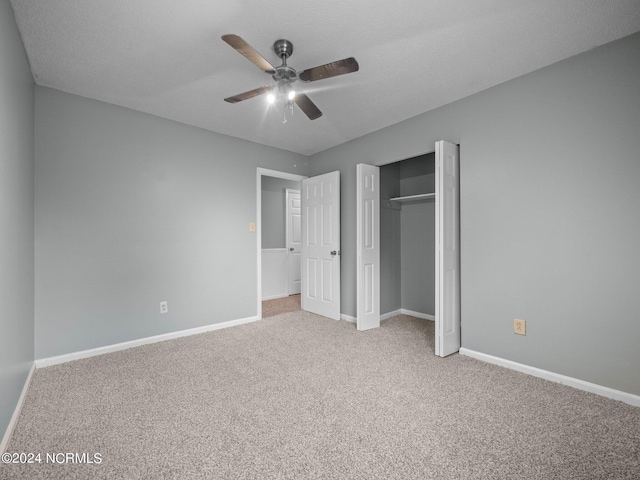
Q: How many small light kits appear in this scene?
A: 2